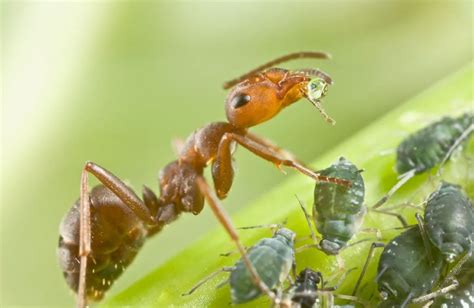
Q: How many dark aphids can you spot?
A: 6